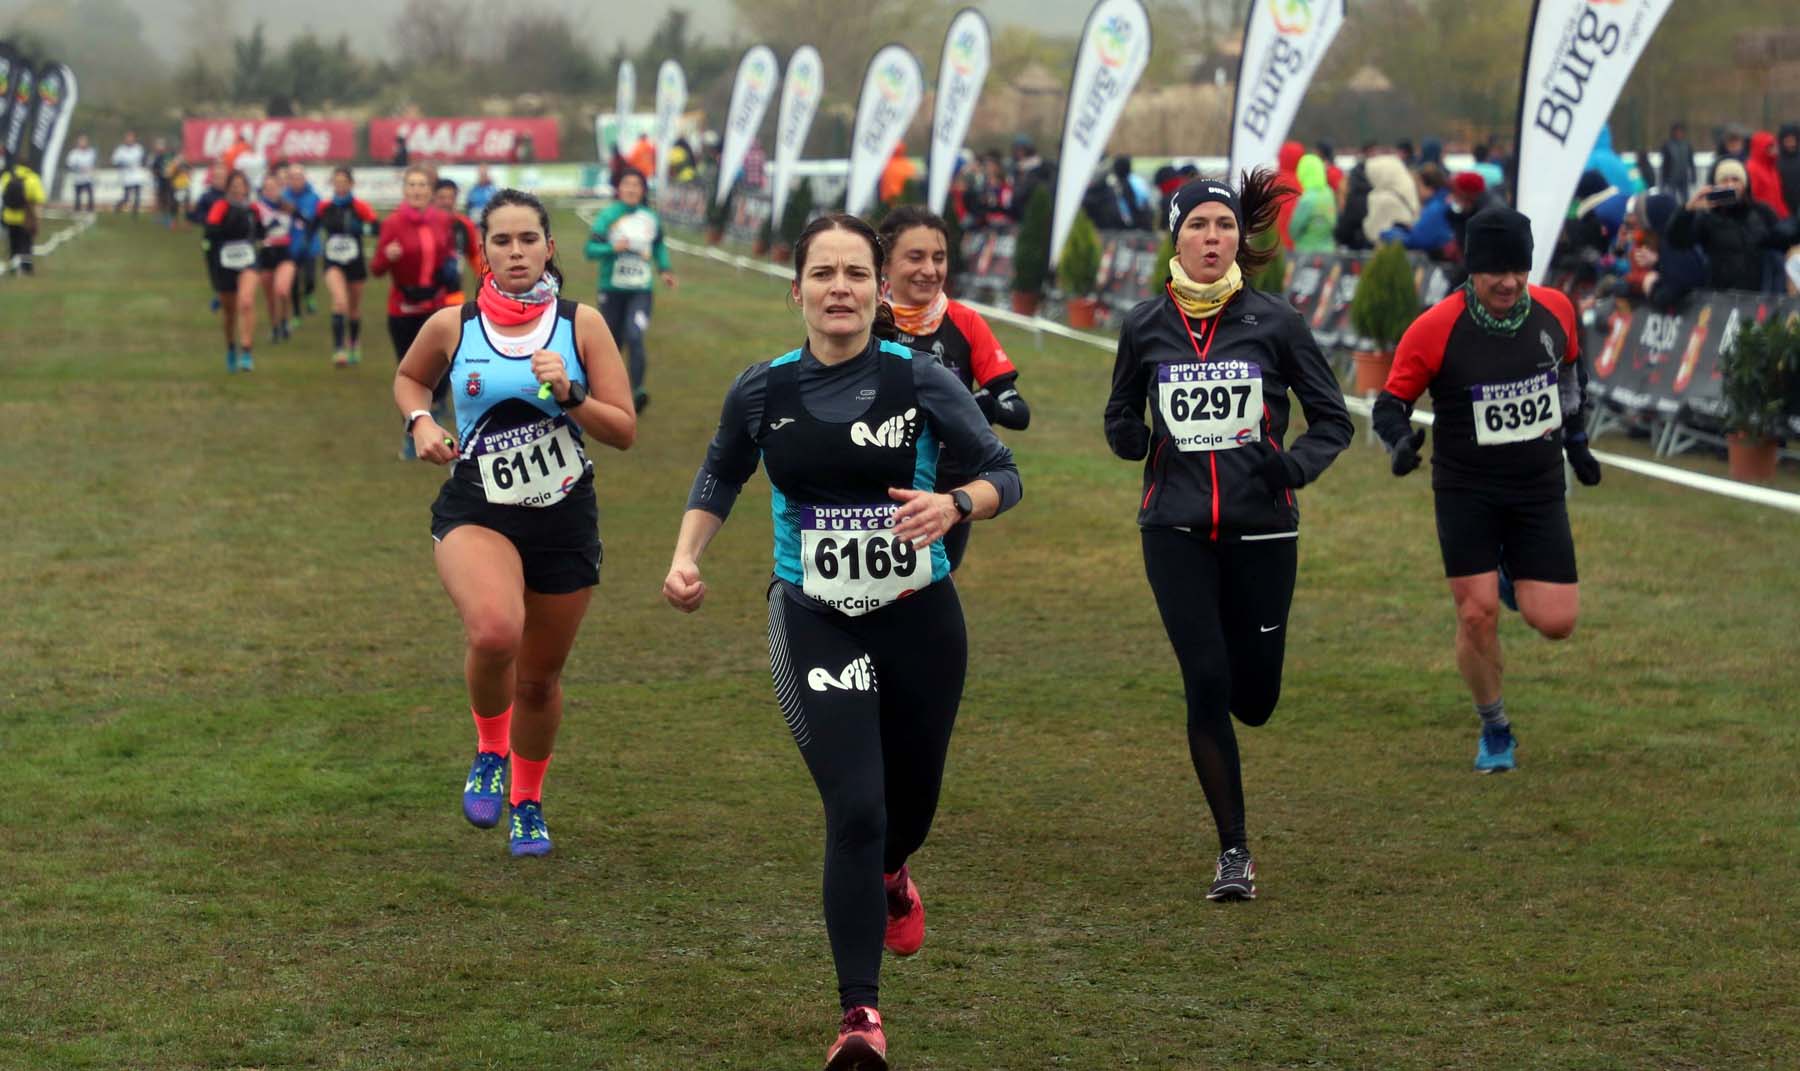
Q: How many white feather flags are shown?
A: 9